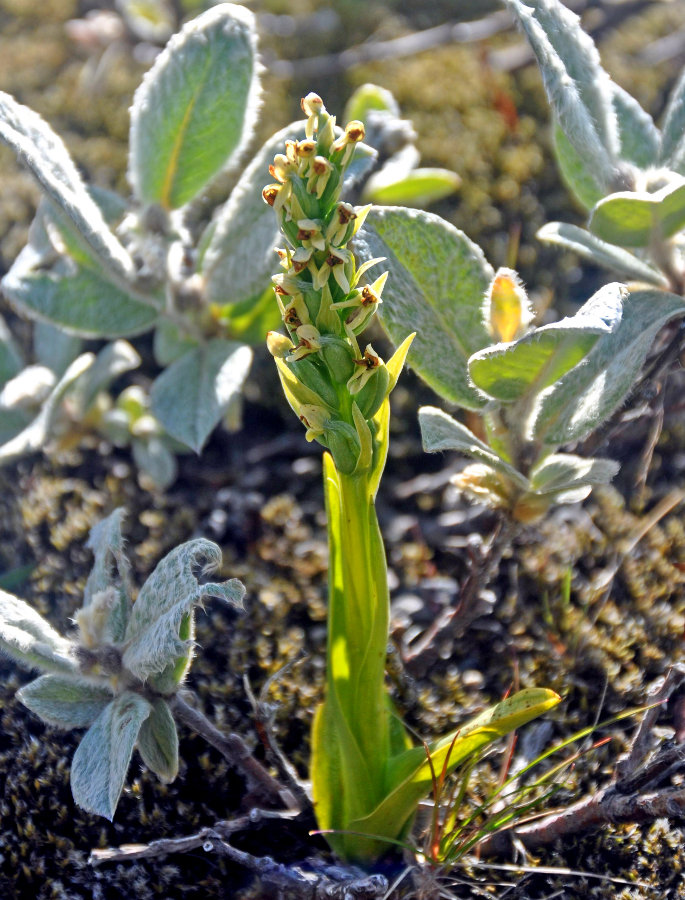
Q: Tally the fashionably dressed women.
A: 0